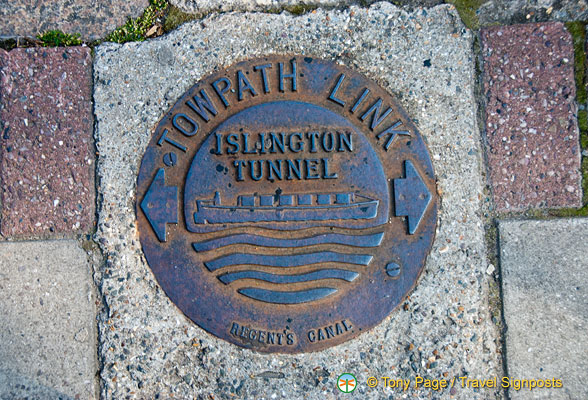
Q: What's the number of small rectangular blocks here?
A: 6